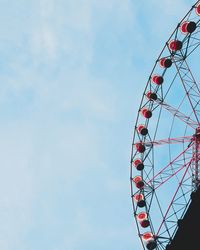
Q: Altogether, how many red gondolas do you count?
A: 14